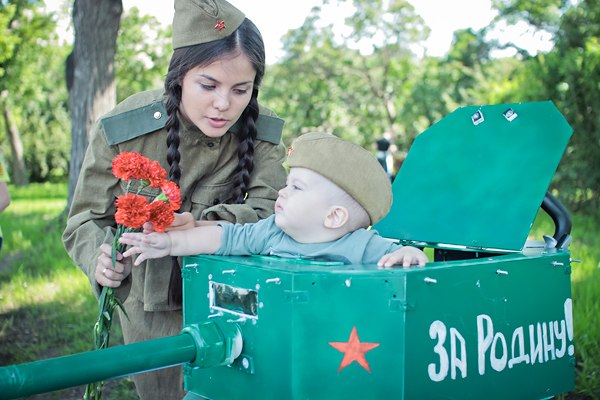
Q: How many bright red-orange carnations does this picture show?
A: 5